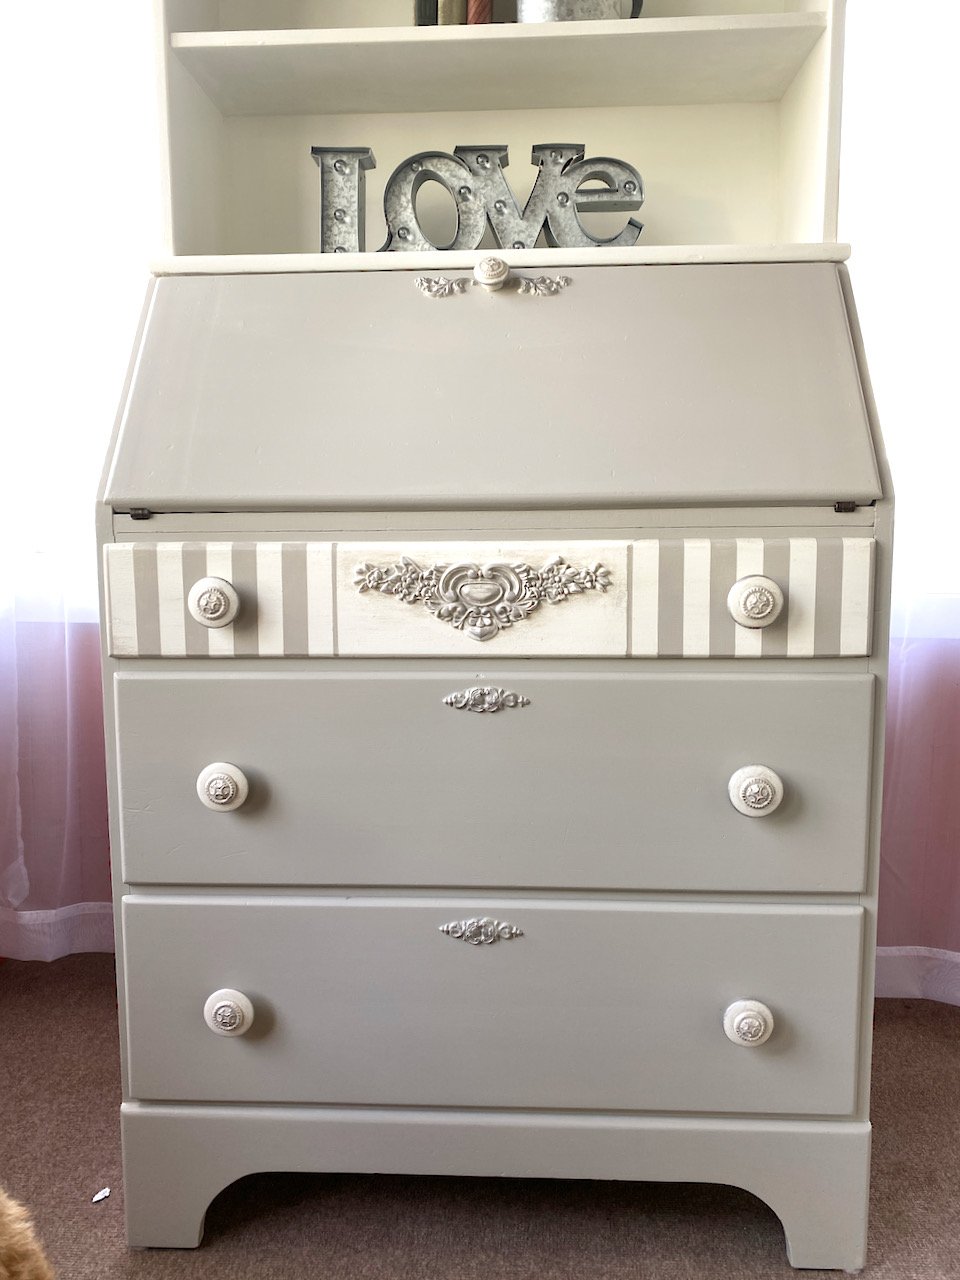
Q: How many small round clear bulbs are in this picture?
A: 12